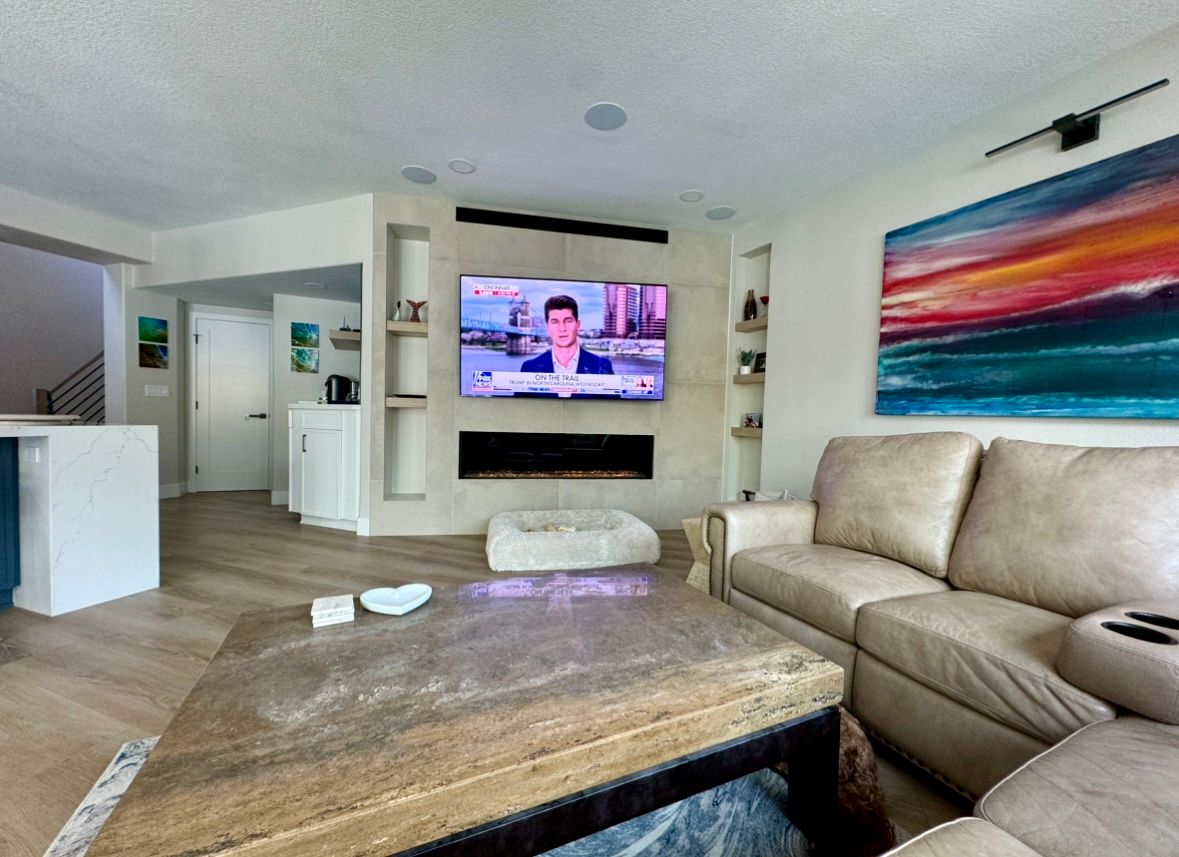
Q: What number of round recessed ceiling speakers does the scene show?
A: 3